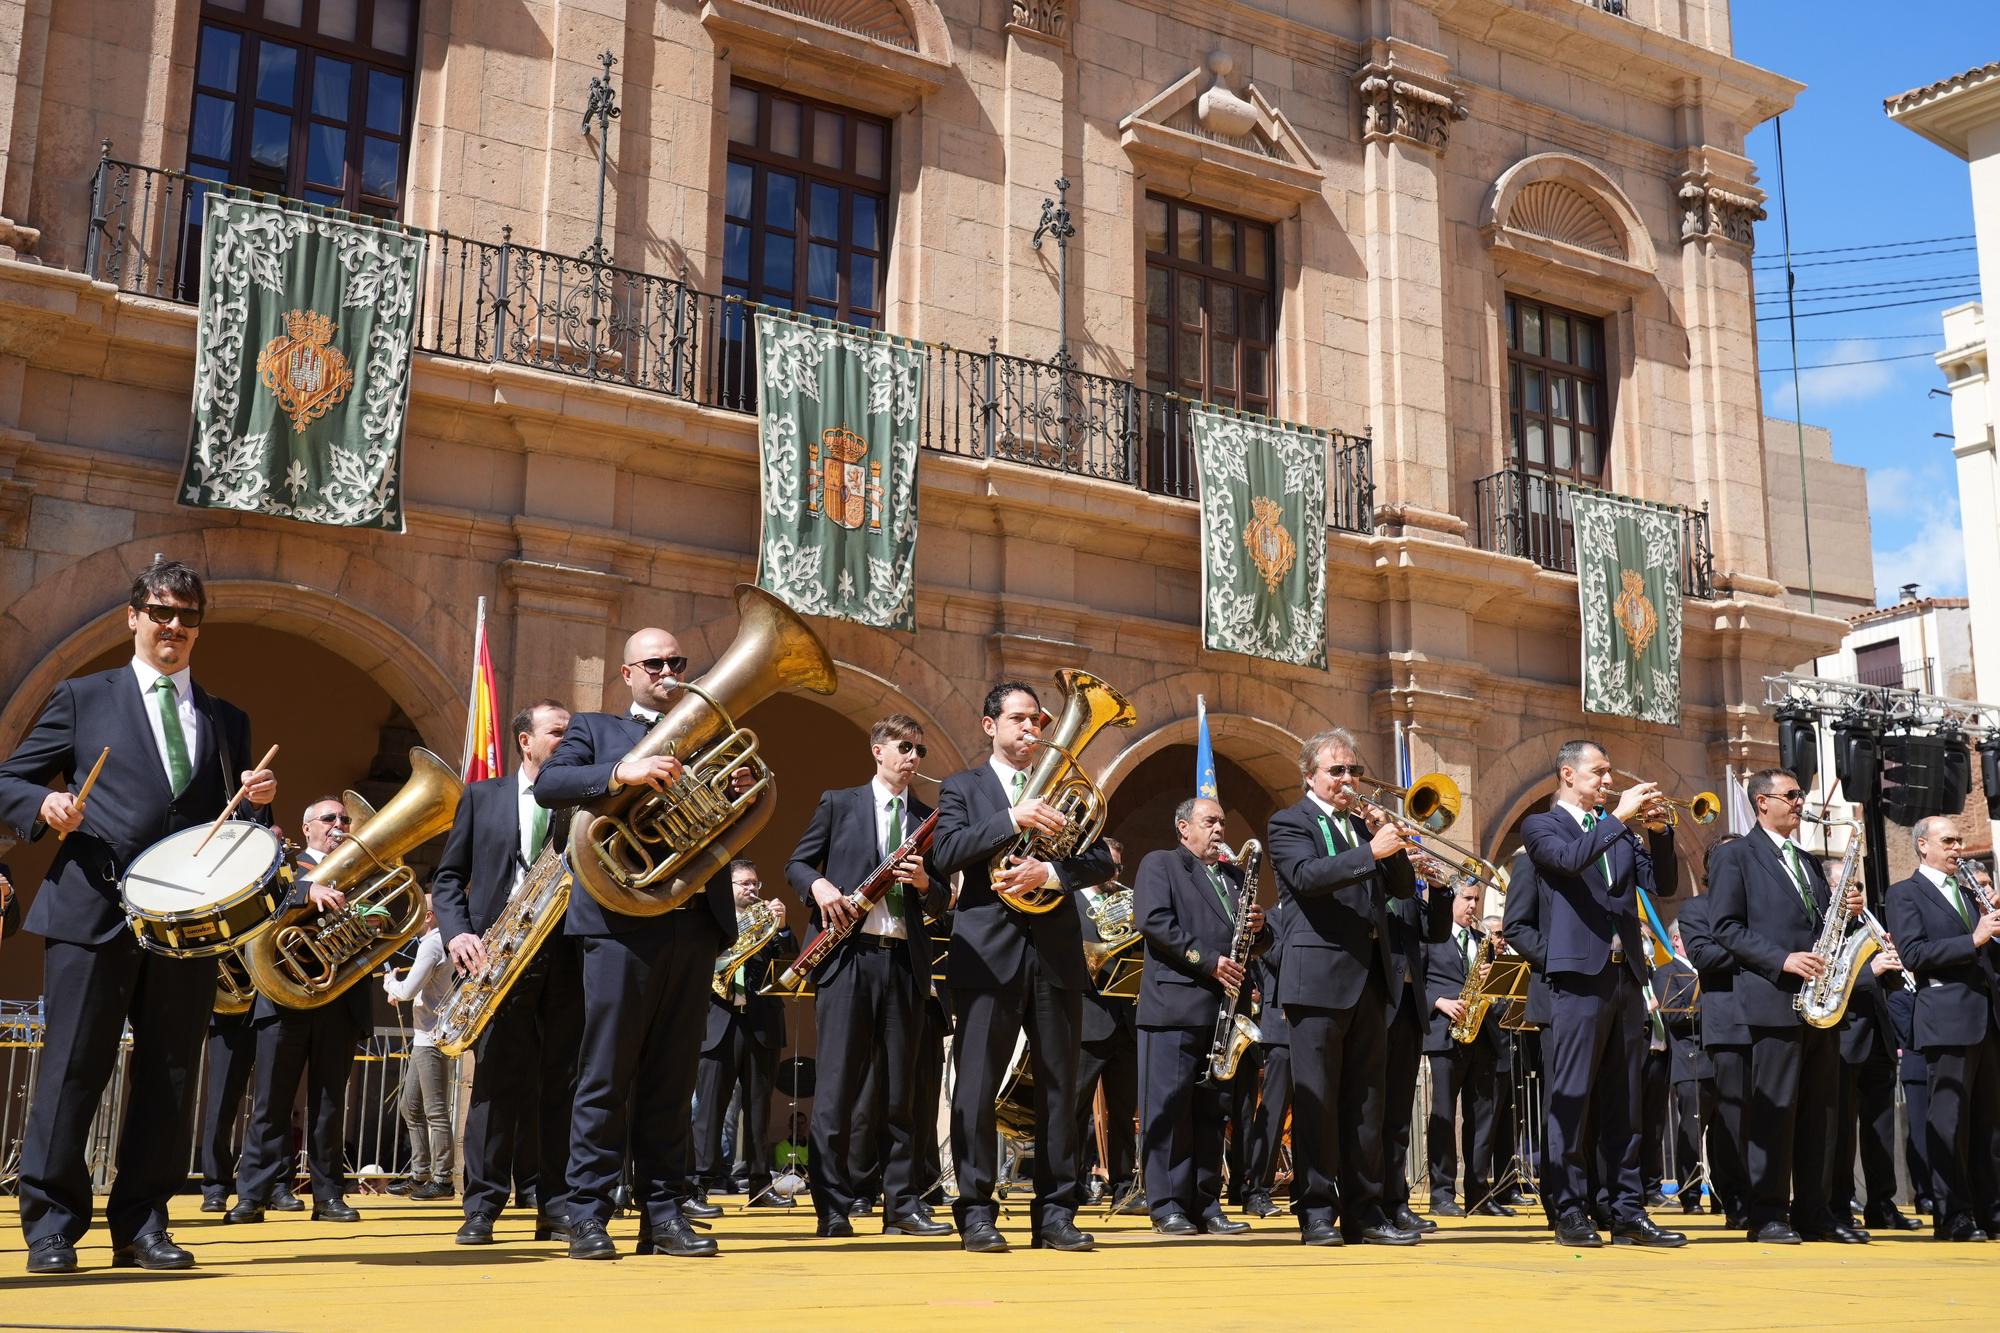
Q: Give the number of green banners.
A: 4